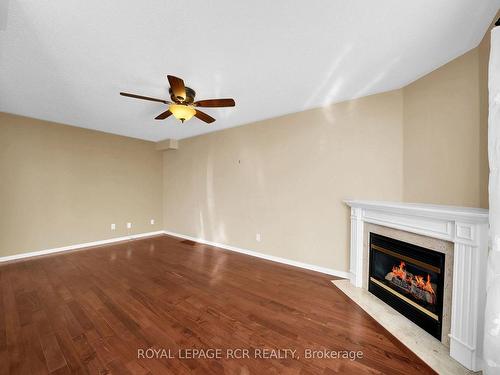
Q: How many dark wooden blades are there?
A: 5